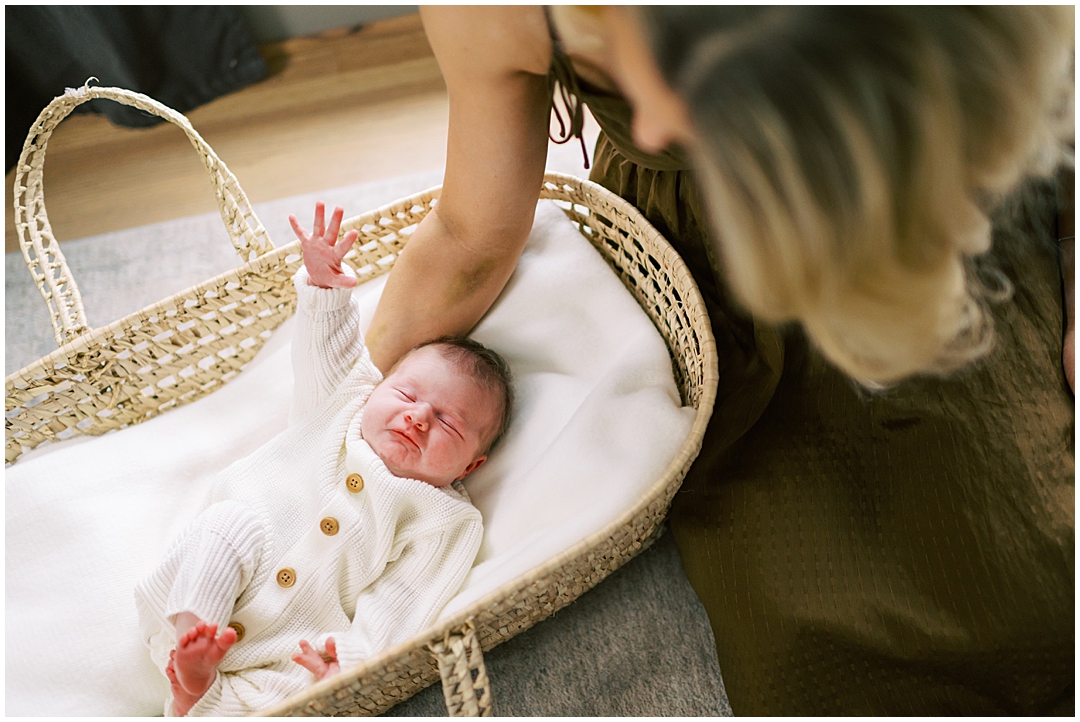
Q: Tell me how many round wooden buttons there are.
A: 4